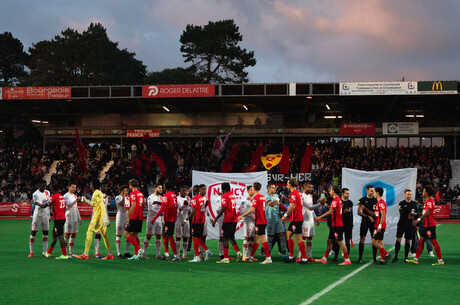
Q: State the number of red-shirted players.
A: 10